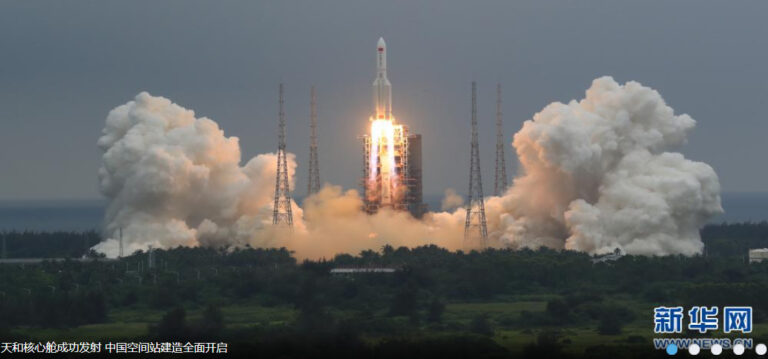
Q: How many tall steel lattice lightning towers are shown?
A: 4